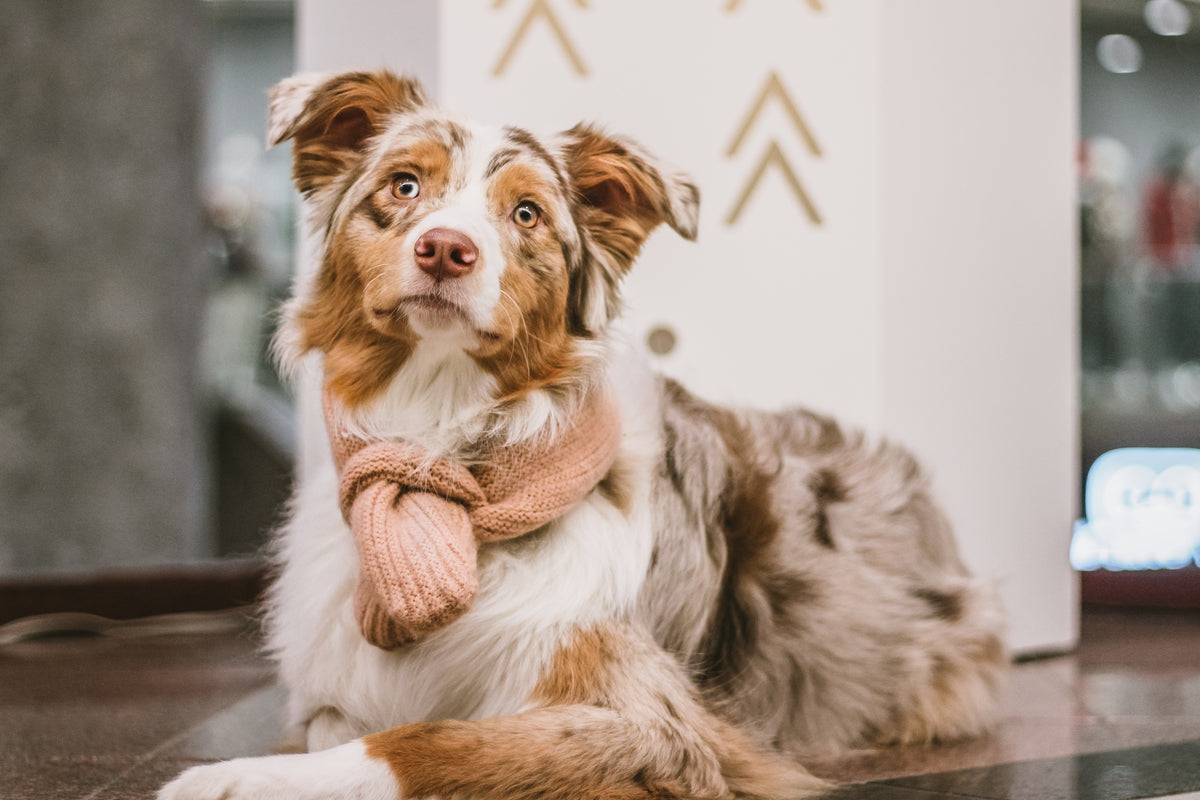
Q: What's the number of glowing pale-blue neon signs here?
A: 1